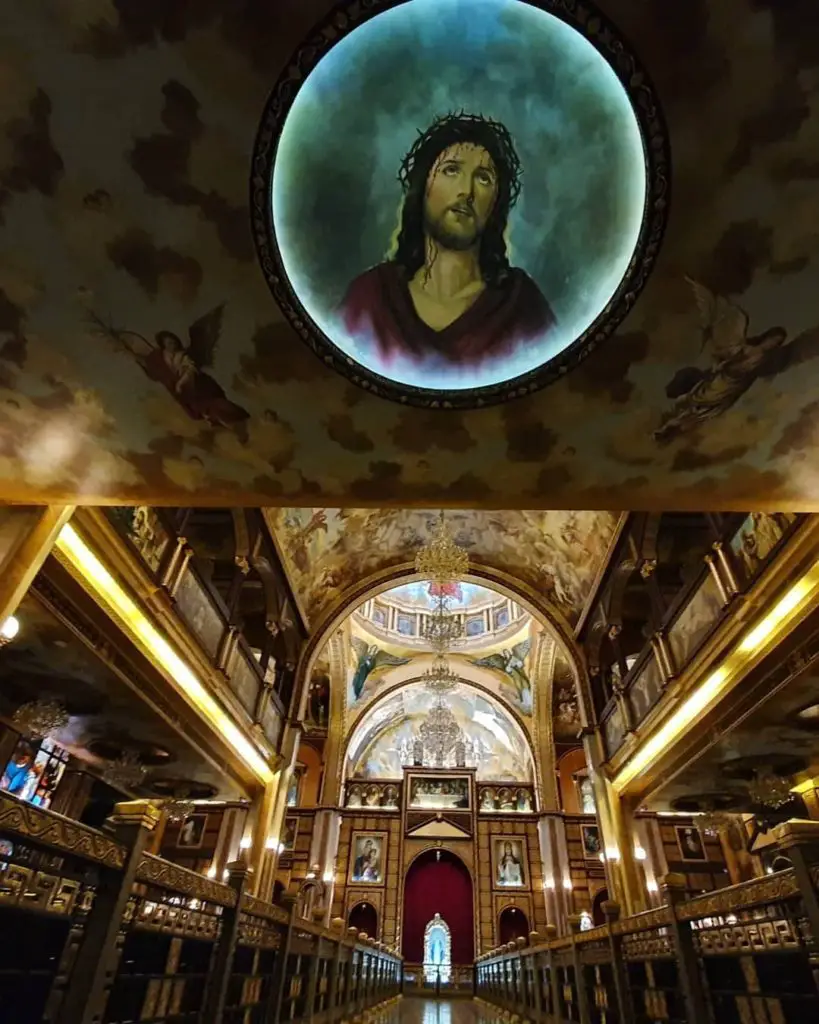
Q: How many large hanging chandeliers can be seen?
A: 4